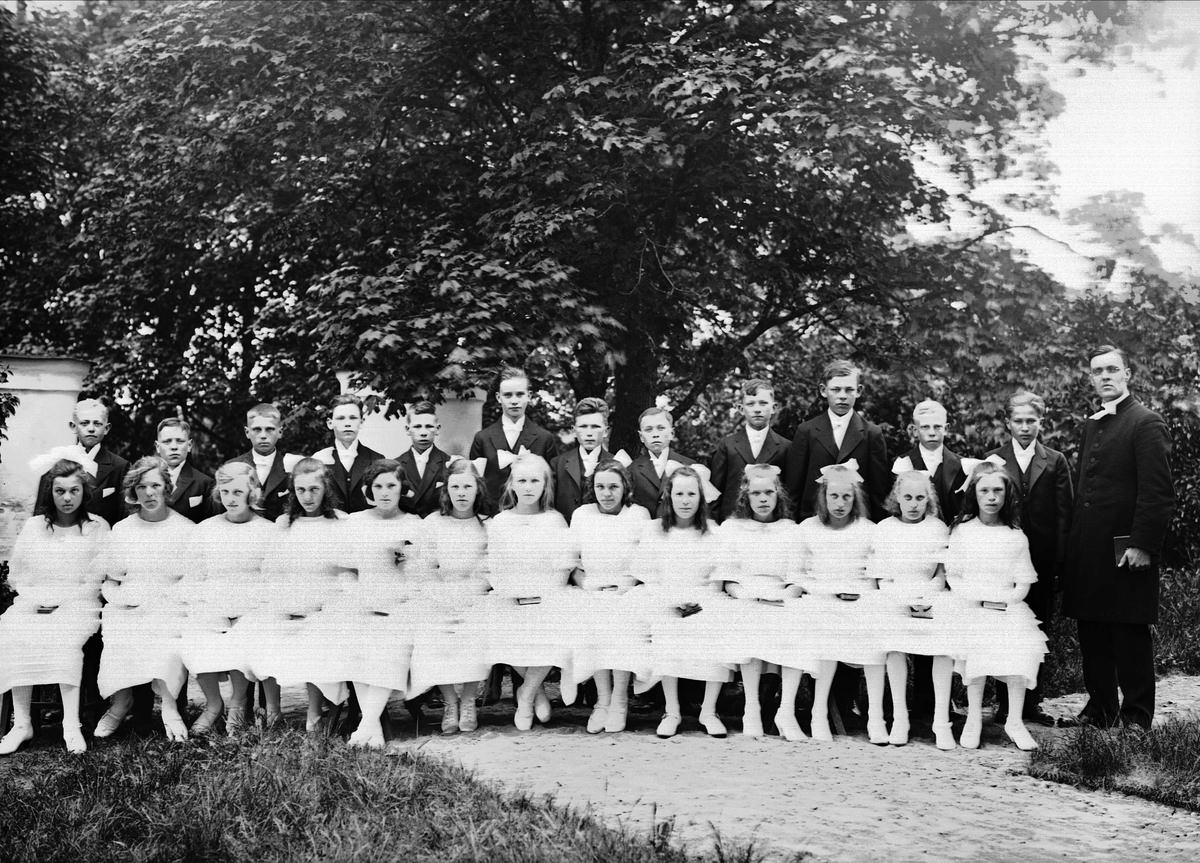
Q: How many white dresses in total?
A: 13